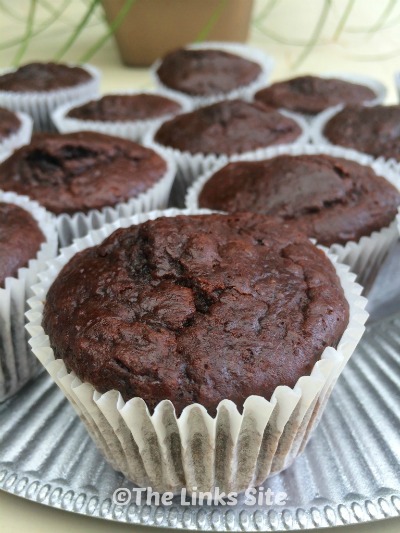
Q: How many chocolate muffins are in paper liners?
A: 11